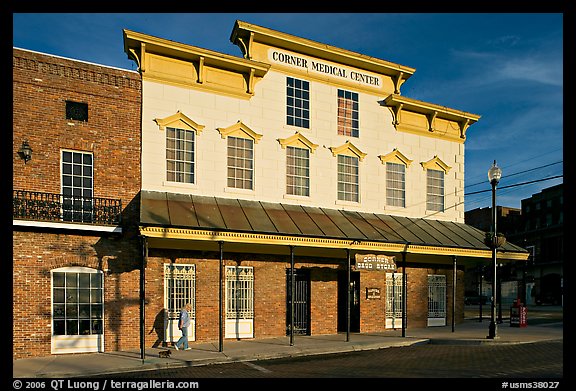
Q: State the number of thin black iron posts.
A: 6